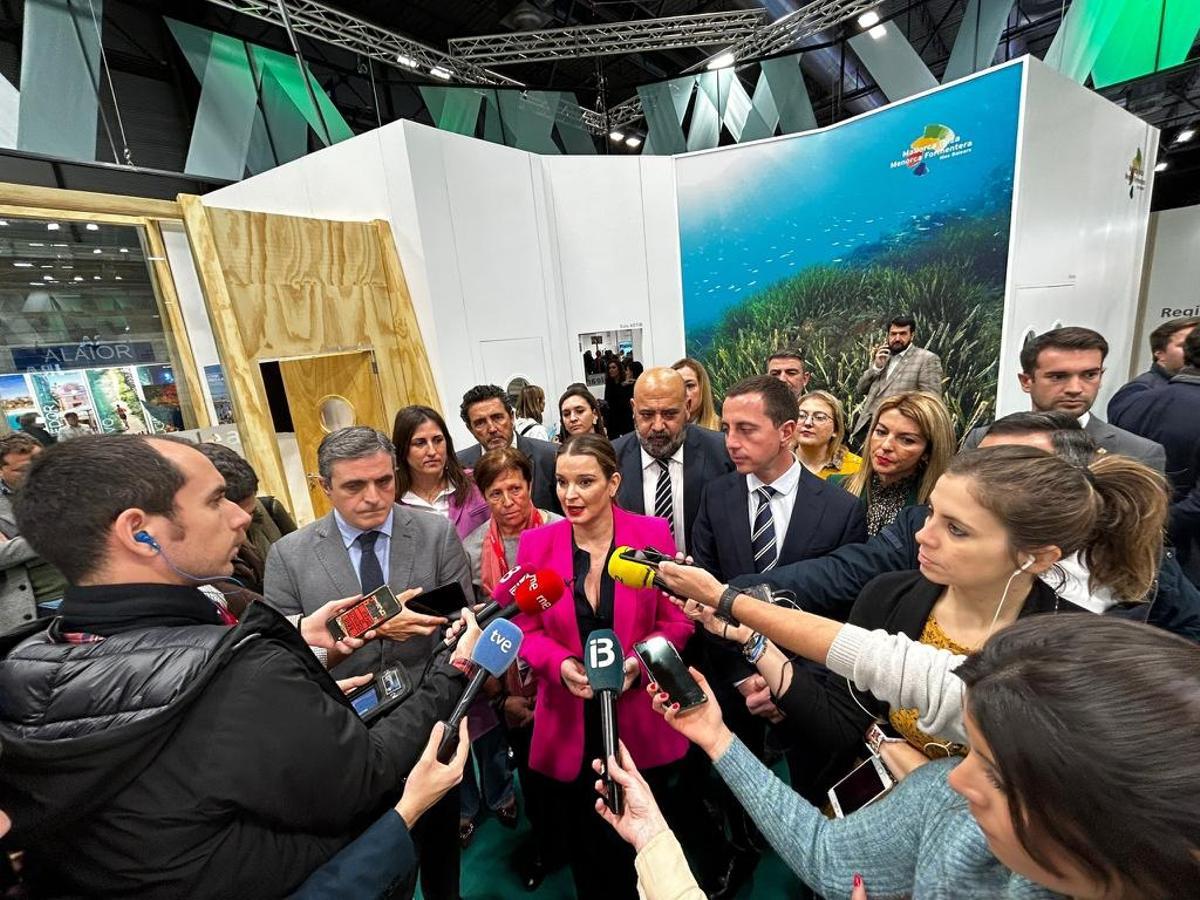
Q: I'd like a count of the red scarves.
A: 1